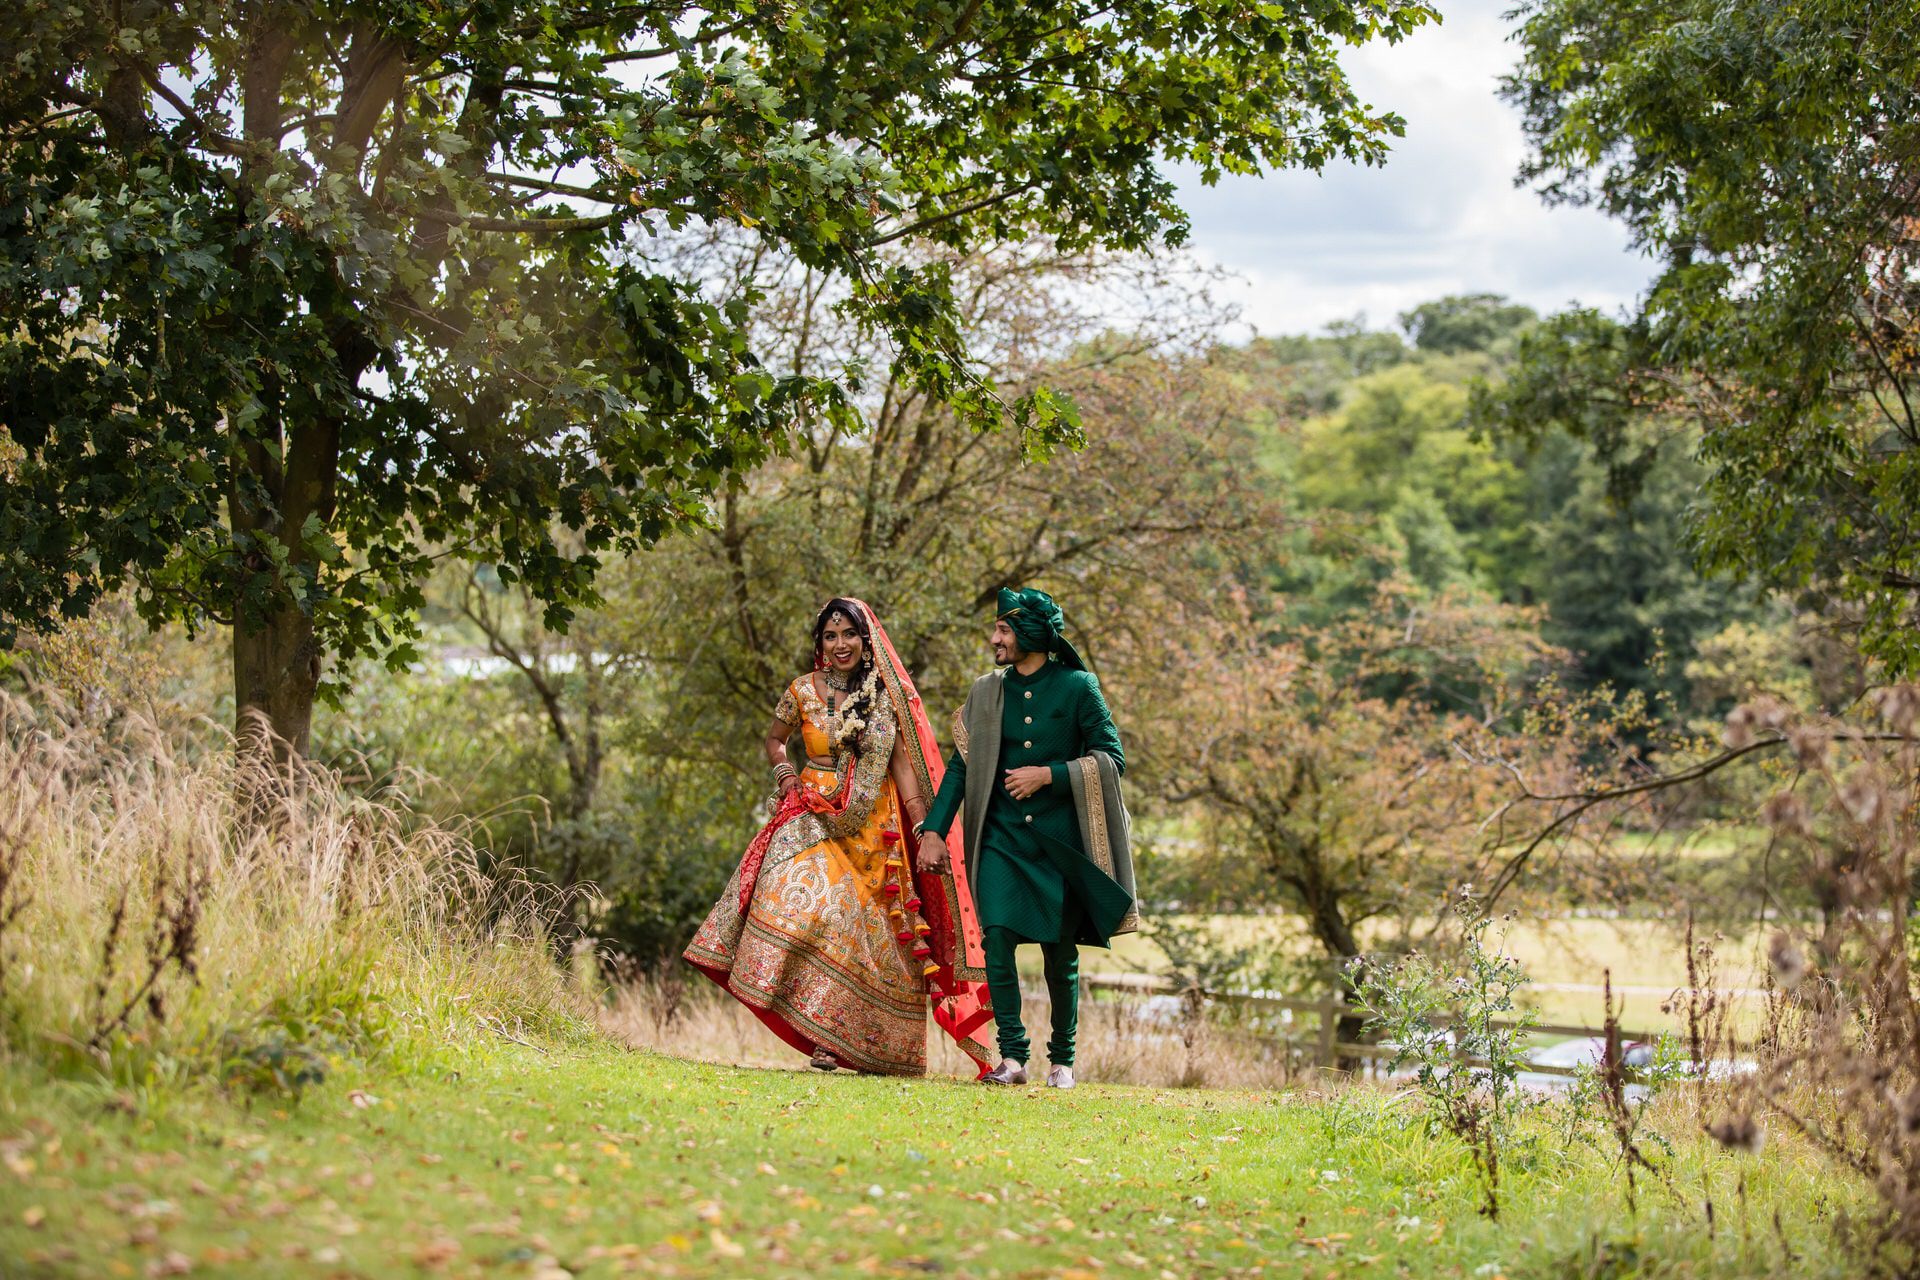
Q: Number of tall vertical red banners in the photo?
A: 0